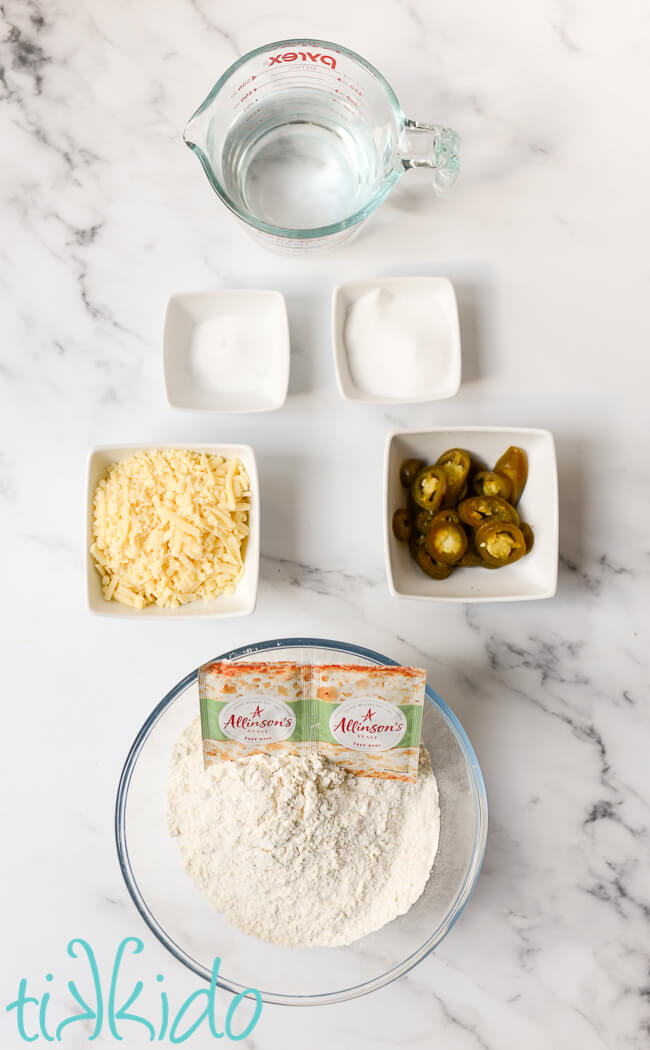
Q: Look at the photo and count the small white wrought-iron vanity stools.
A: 0